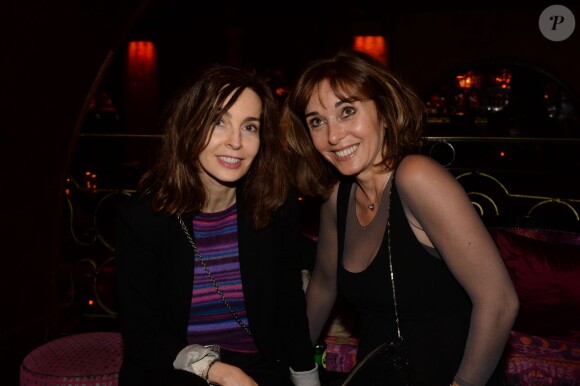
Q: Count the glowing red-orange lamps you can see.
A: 2